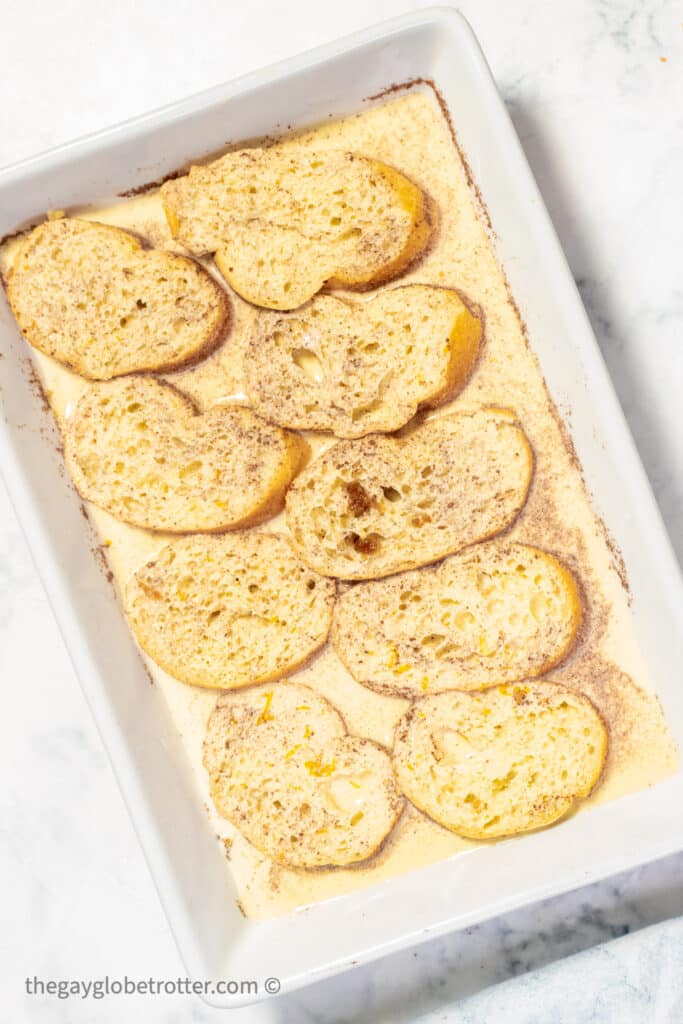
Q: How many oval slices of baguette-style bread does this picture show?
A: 9